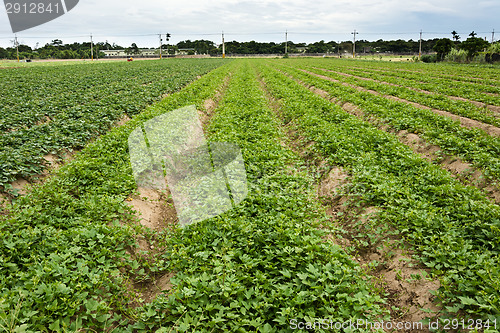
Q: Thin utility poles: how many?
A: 8